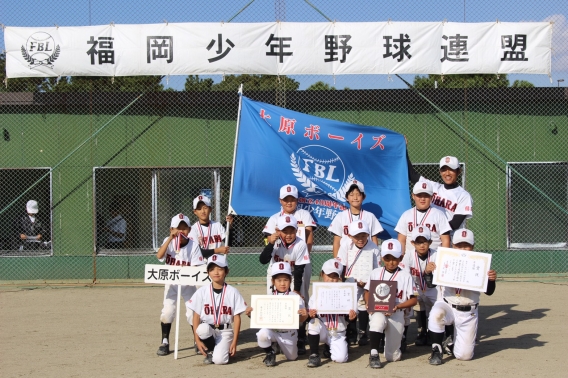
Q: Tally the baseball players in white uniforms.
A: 14